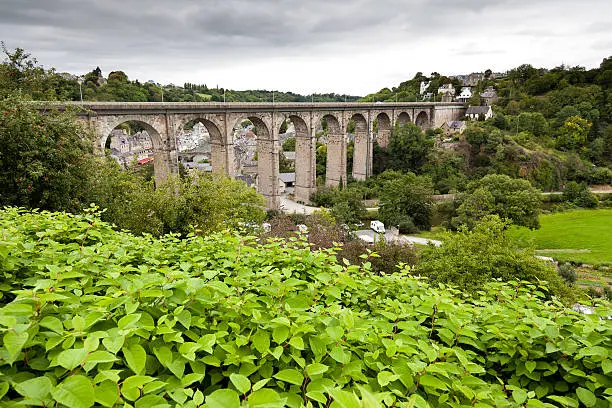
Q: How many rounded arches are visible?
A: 9